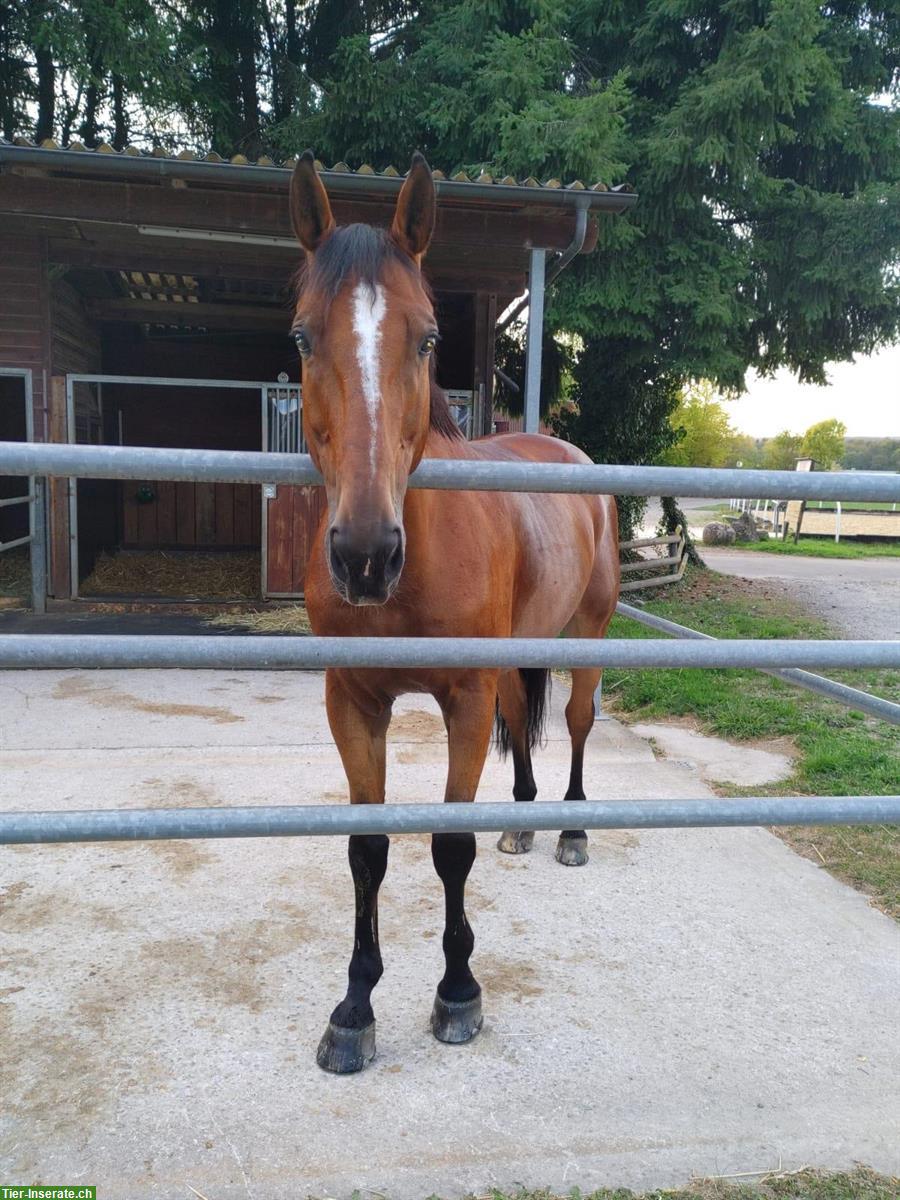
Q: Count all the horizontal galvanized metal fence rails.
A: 3